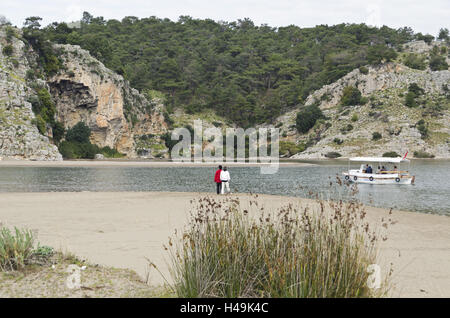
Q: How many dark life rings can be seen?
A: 4